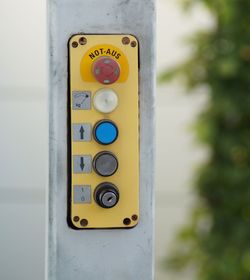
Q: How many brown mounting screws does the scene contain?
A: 8